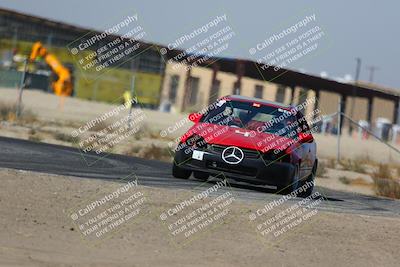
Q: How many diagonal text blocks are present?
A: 9